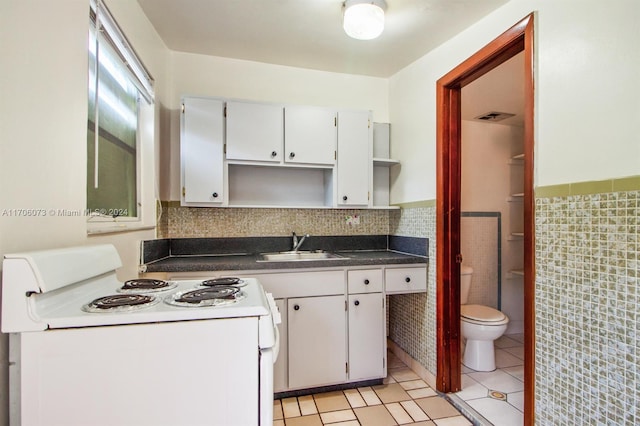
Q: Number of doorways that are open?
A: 1